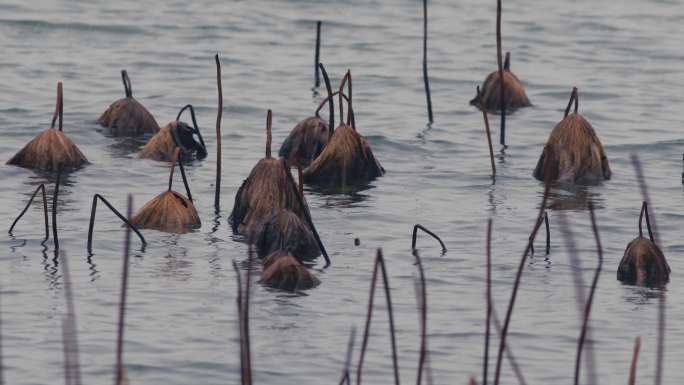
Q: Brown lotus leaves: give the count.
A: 12